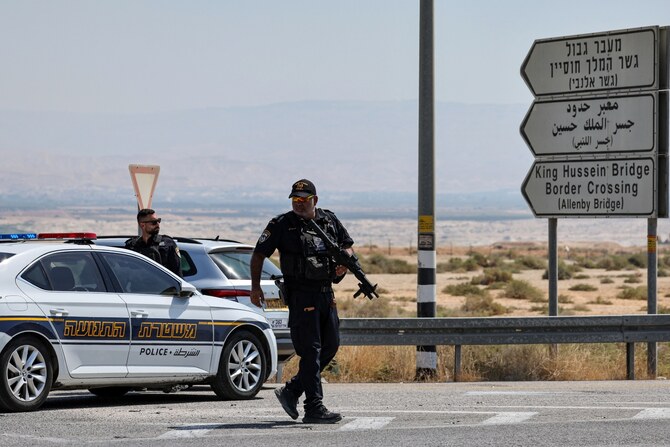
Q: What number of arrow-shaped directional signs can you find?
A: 3